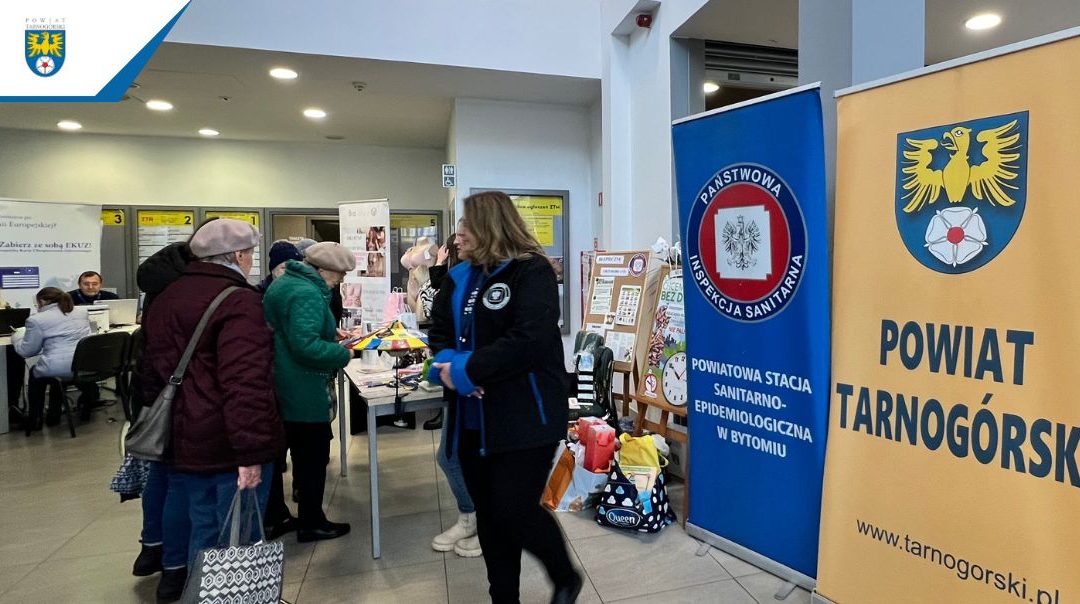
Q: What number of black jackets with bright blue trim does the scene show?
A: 1